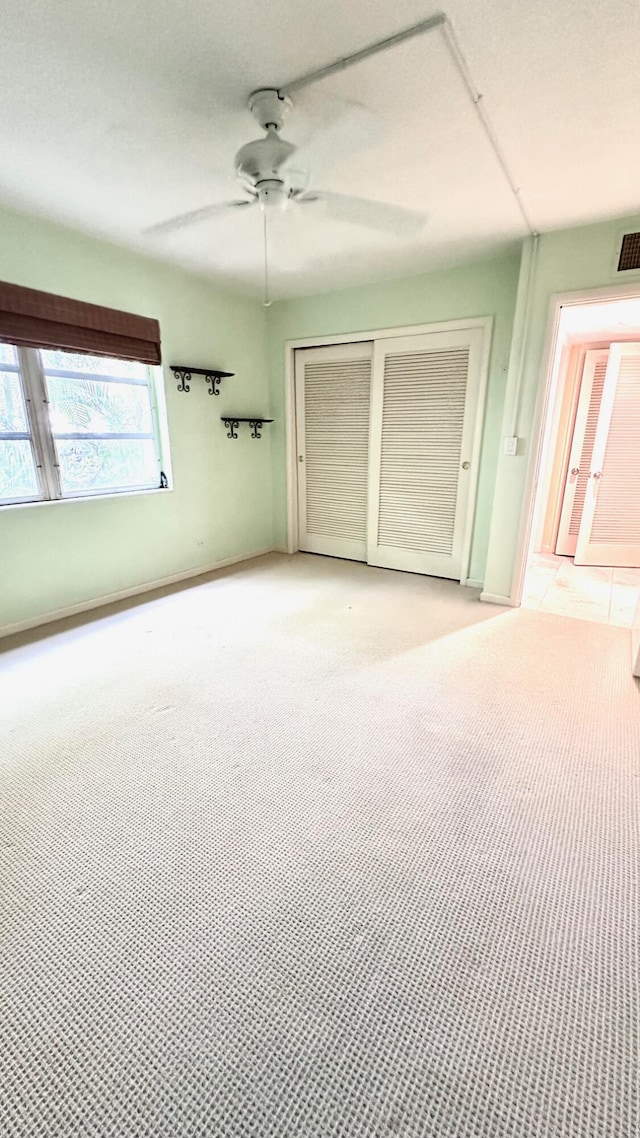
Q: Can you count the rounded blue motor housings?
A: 0